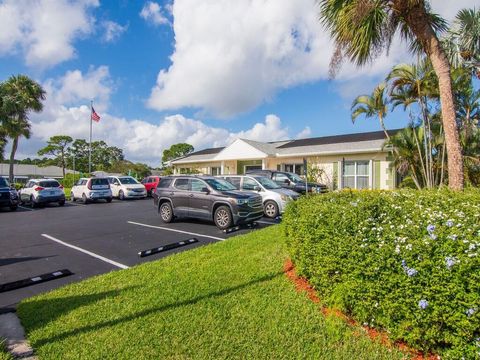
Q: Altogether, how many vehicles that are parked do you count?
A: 8